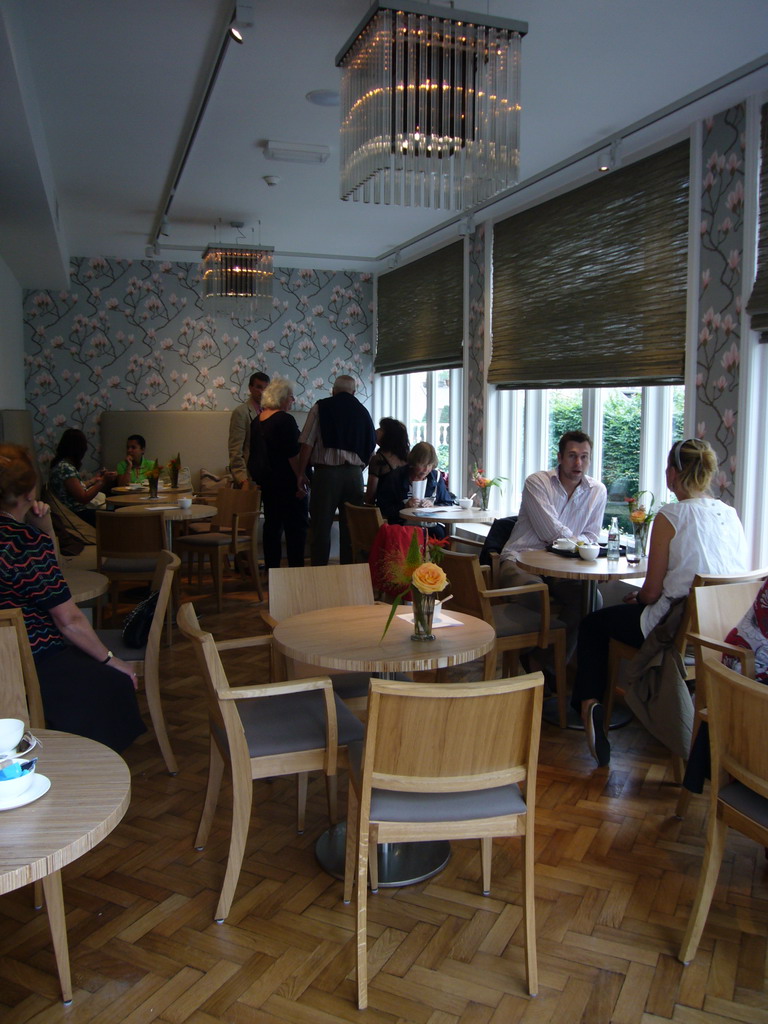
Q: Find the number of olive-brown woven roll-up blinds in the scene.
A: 3